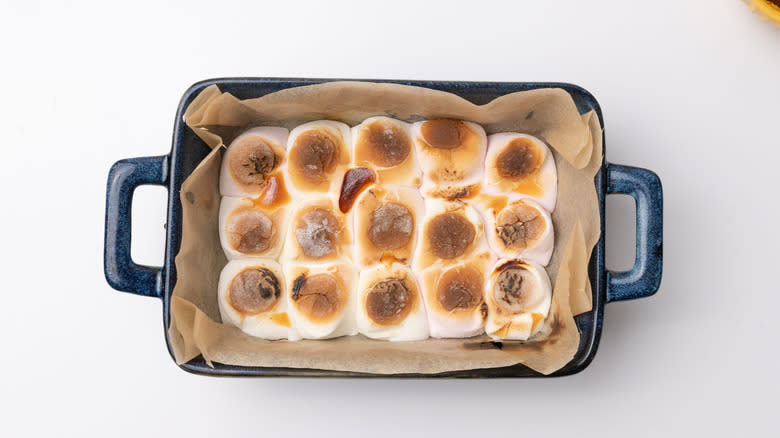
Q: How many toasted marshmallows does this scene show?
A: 15